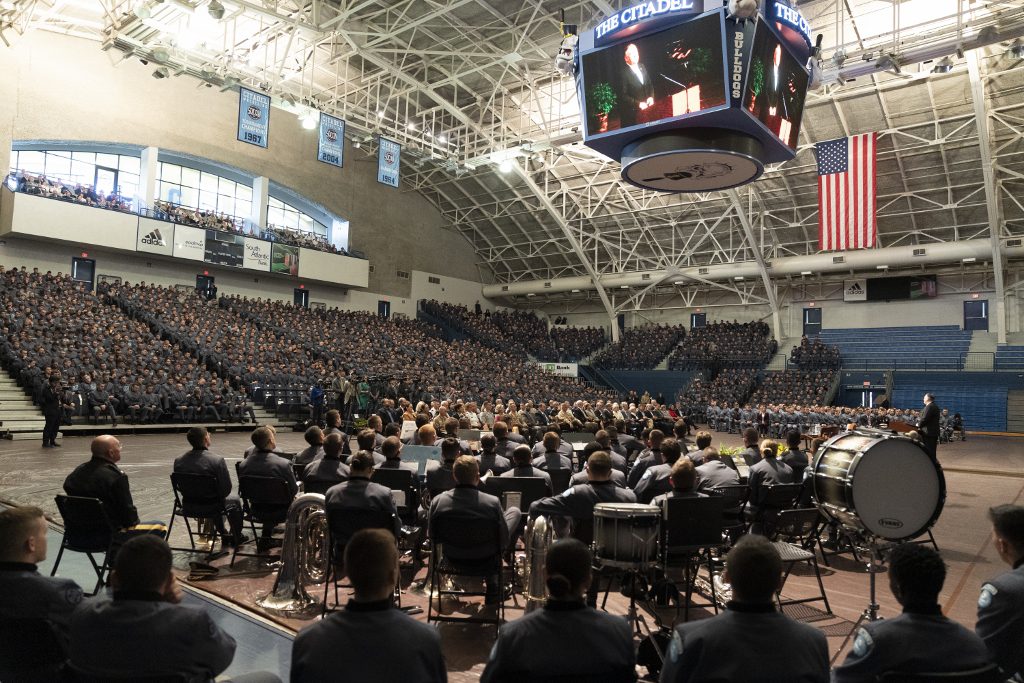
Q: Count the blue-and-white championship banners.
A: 3